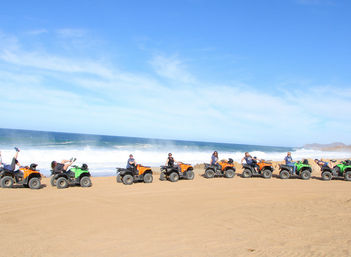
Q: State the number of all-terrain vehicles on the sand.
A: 8